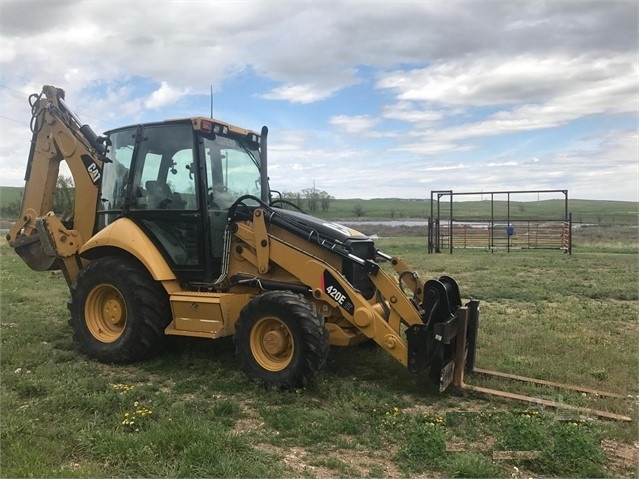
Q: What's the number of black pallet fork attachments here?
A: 1